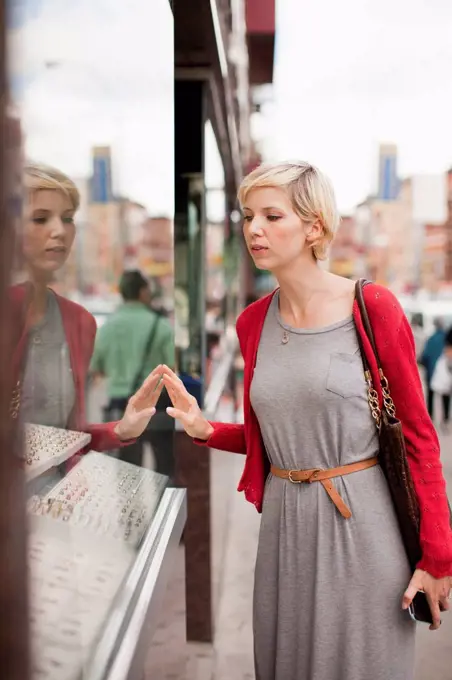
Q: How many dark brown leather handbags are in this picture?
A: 1